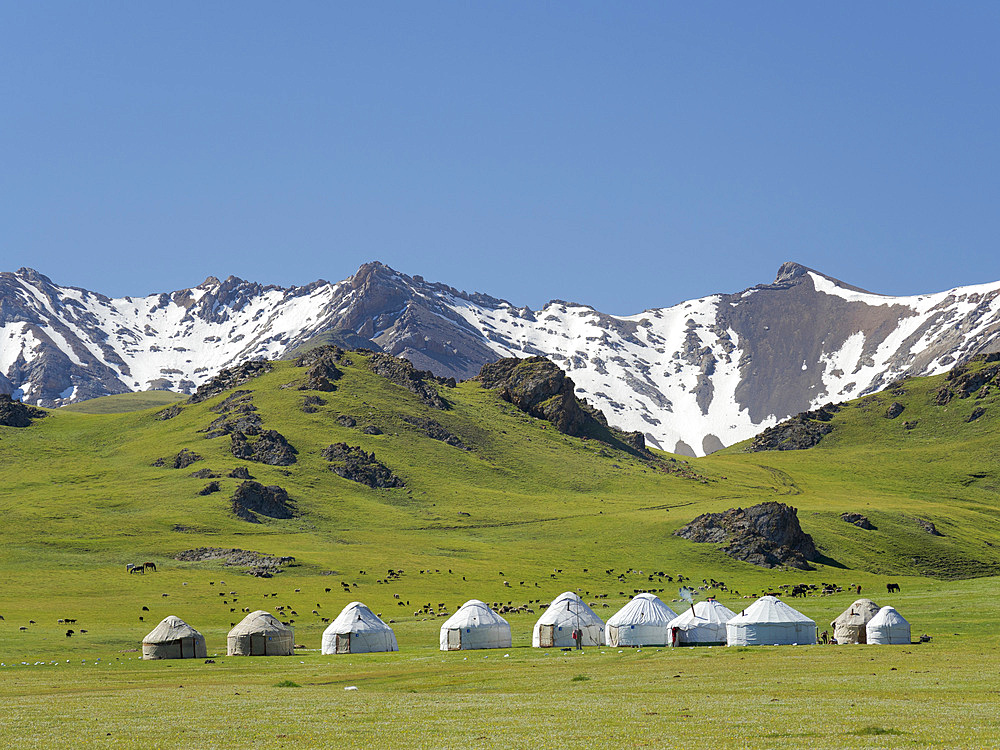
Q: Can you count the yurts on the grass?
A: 10